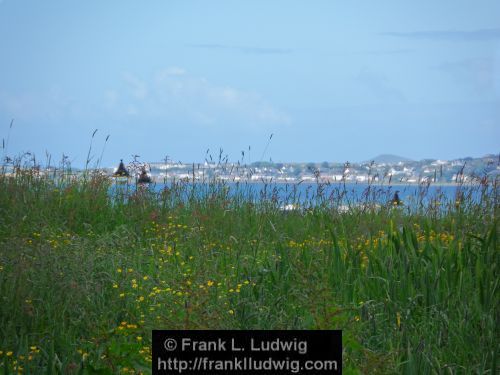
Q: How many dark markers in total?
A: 3